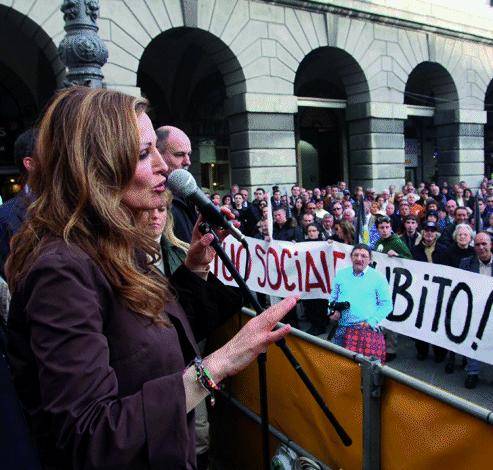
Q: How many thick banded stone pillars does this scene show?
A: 3